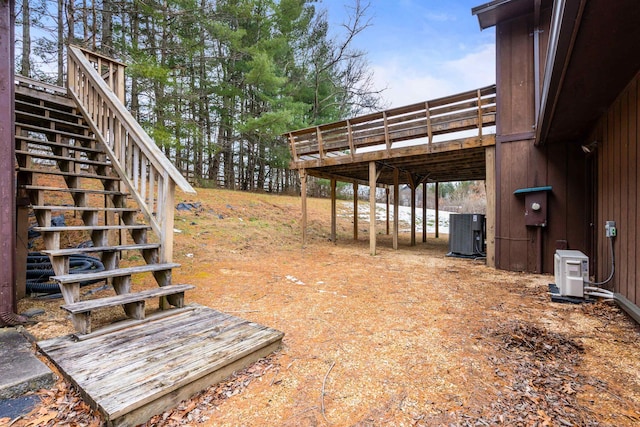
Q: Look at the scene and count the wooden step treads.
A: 12